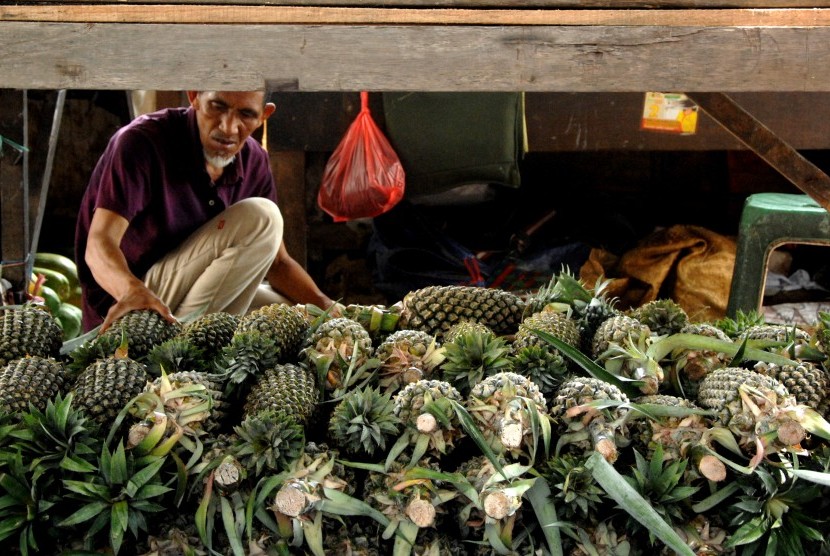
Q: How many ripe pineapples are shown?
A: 0